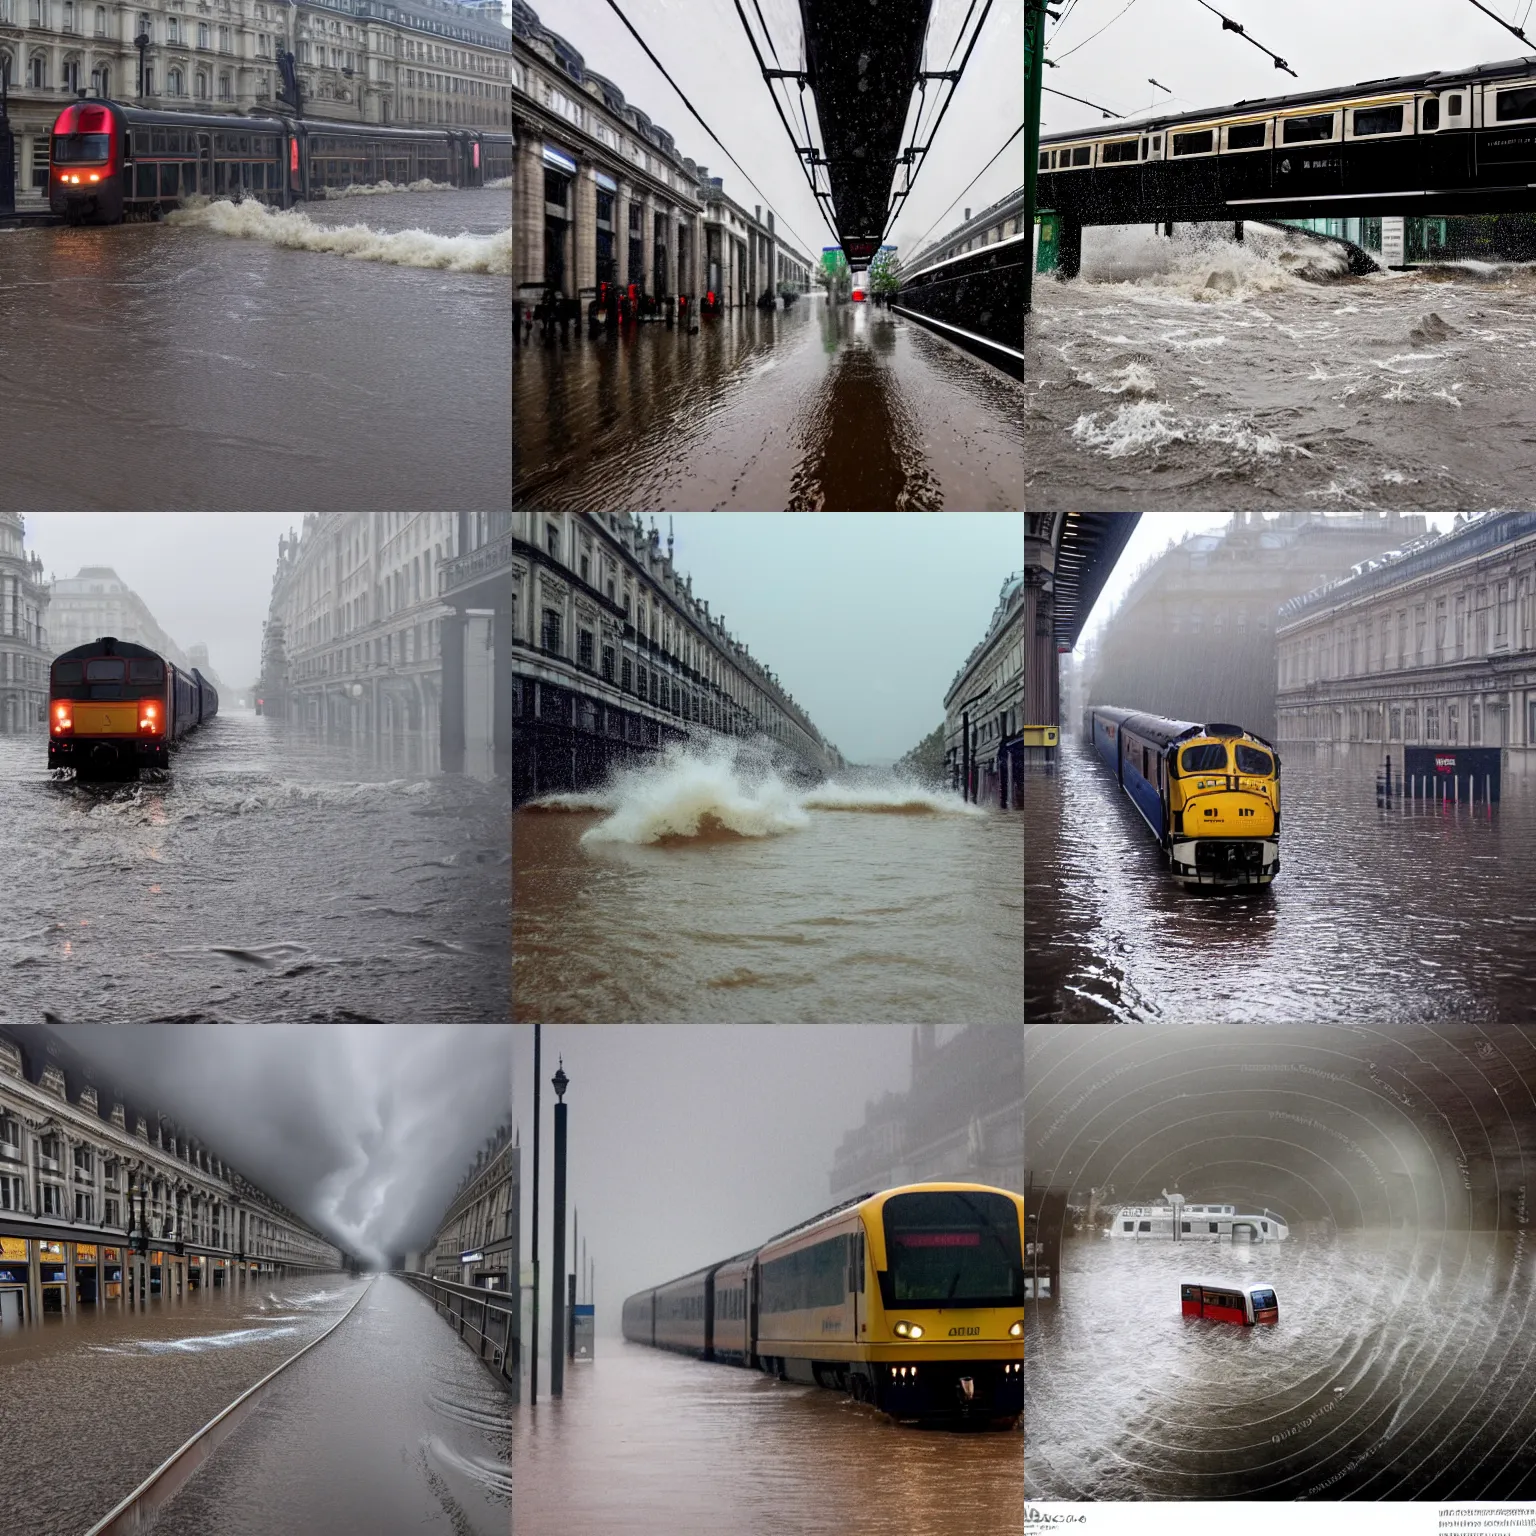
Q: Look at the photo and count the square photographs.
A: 9